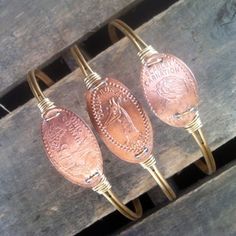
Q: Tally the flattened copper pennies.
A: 3